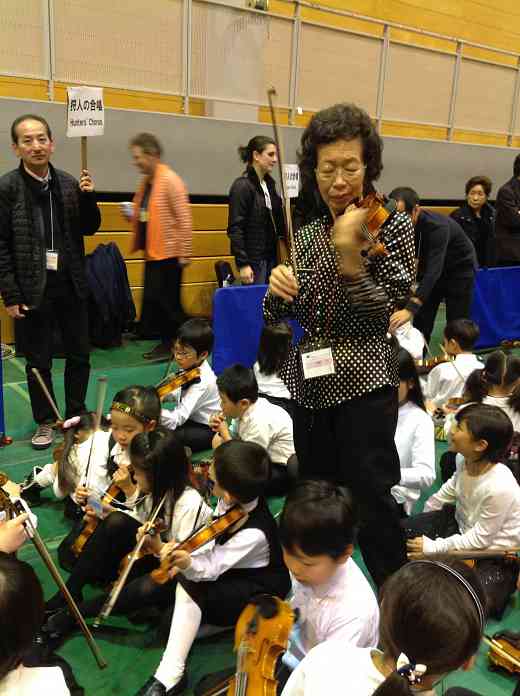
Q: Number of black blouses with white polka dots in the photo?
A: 1